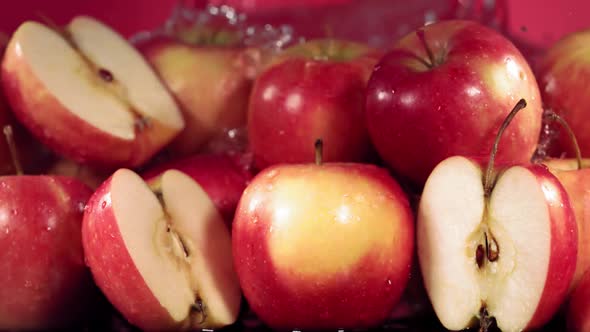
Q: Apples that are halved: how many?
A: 3